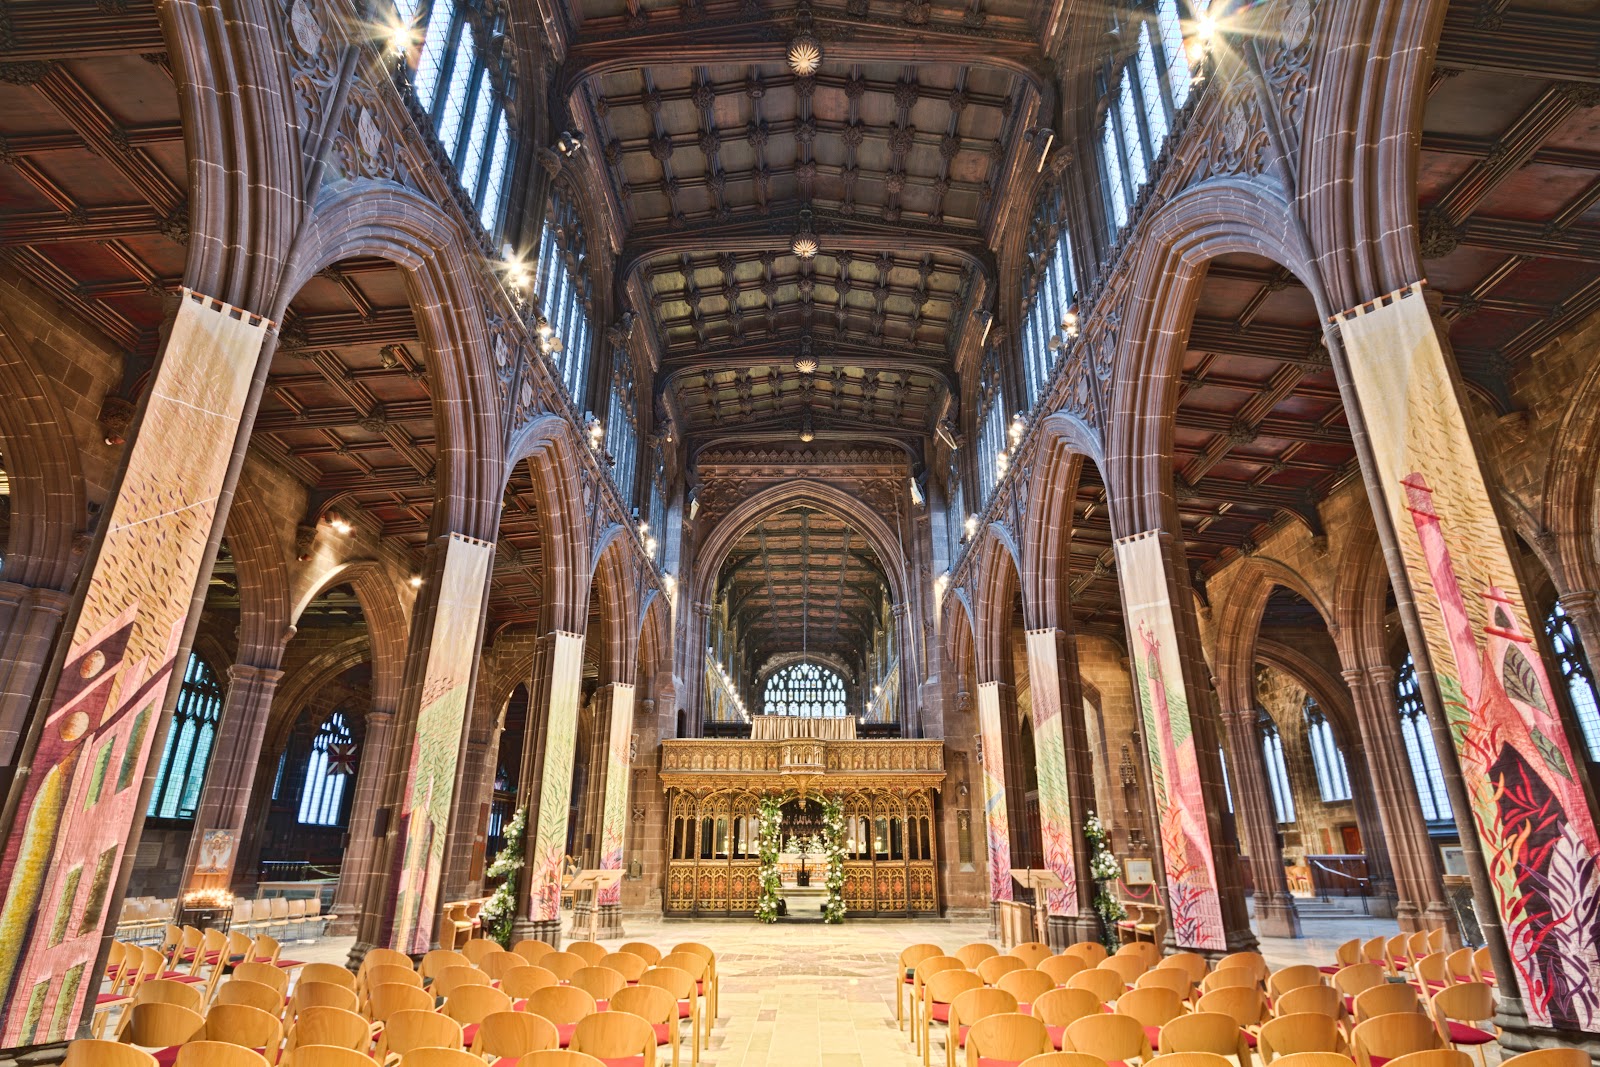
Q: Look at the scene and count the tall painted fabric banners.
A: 8